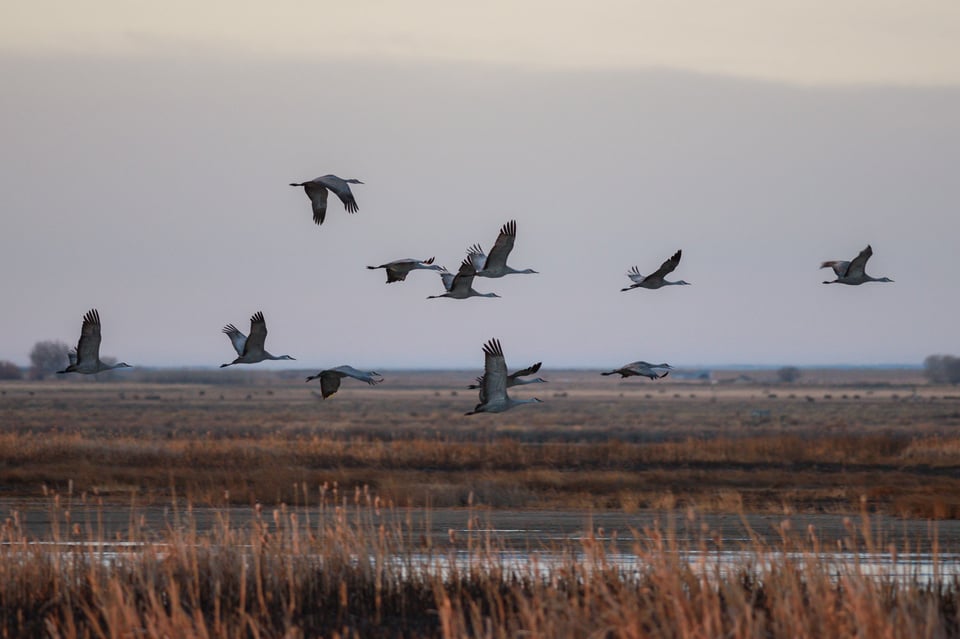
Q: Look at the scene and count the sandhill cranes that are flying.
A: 12